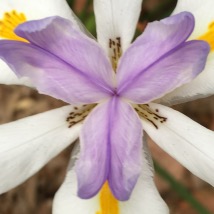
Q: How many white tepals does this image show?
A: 6